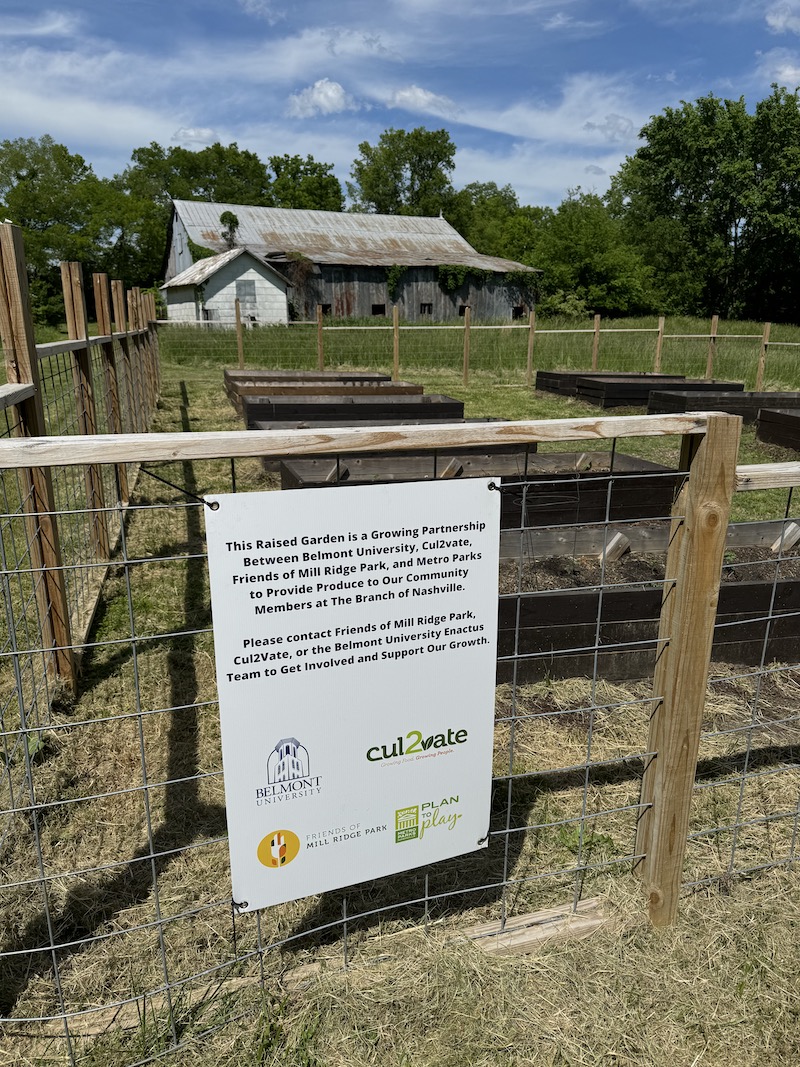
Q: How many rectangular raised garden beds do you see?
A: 10